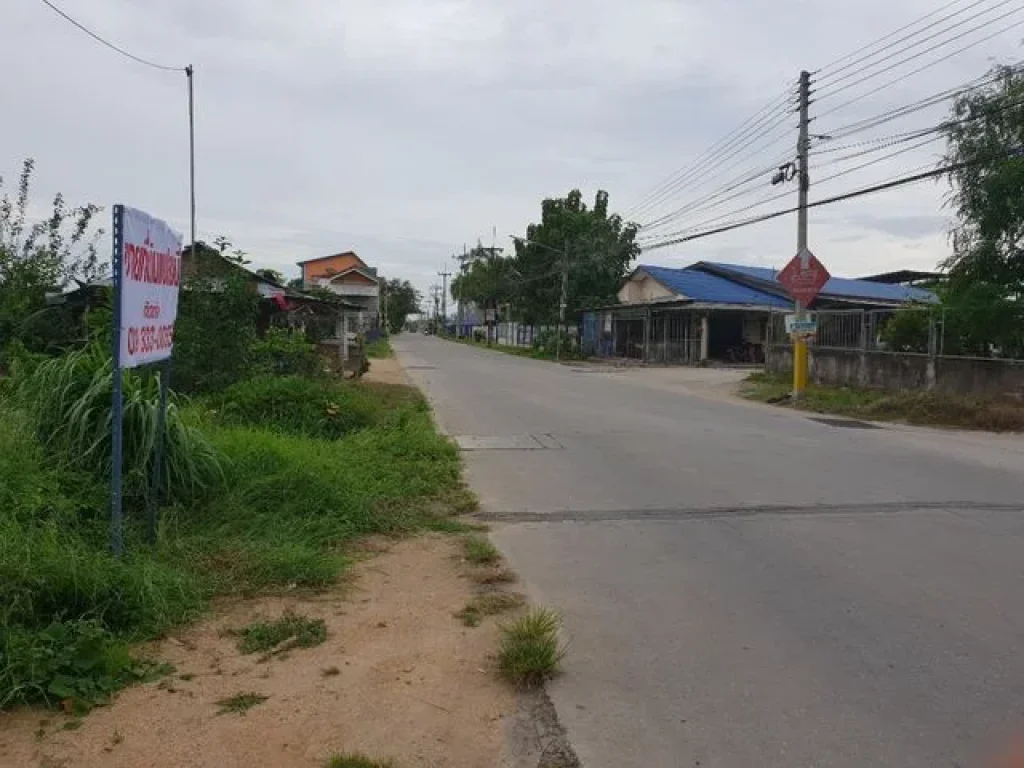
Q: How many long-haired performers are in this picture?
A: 0